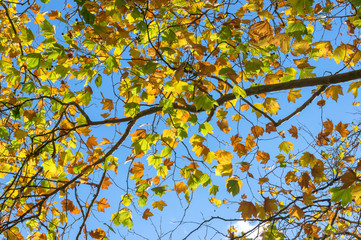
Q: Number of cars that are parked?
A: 0